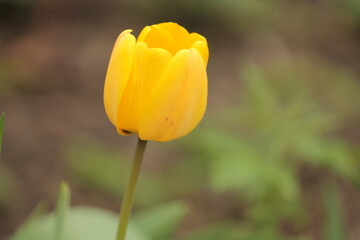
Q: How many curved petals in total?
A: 6